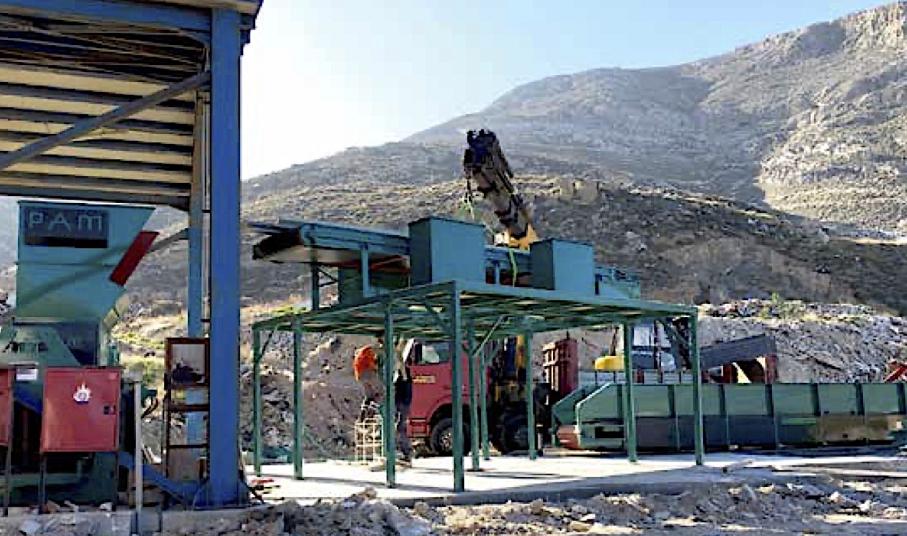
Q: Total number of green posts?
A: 9